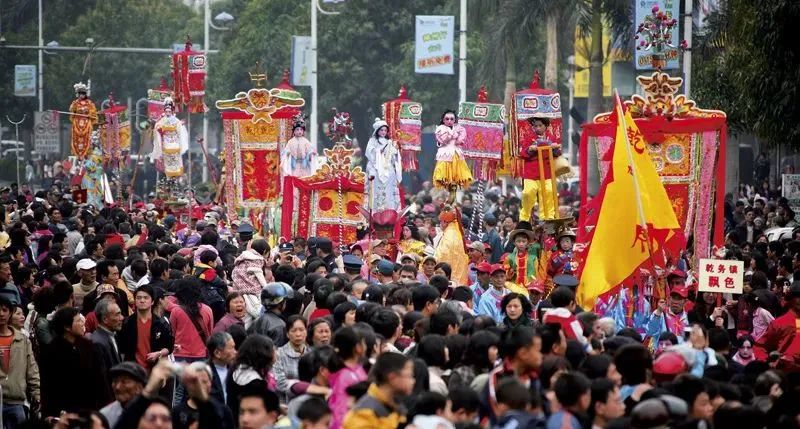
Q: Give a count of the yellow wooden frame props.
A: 1